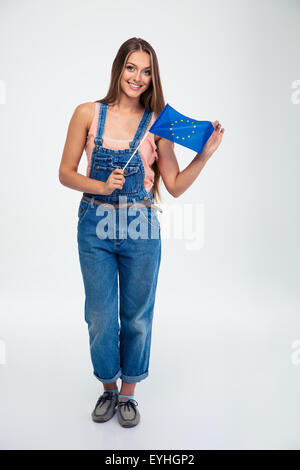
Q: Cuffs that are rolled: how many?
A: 2